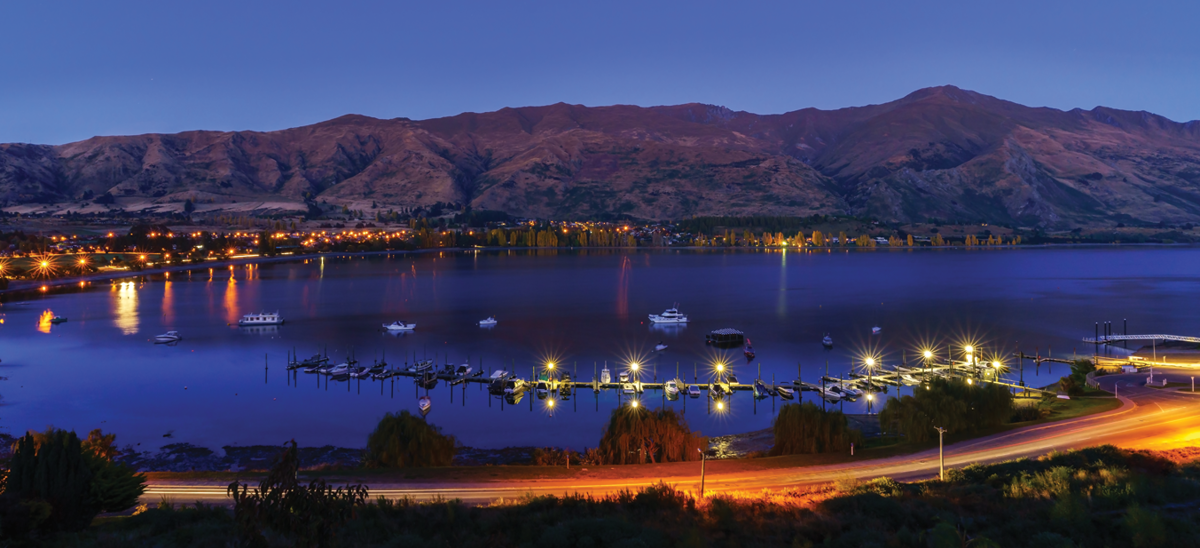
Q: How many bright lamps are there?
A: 7